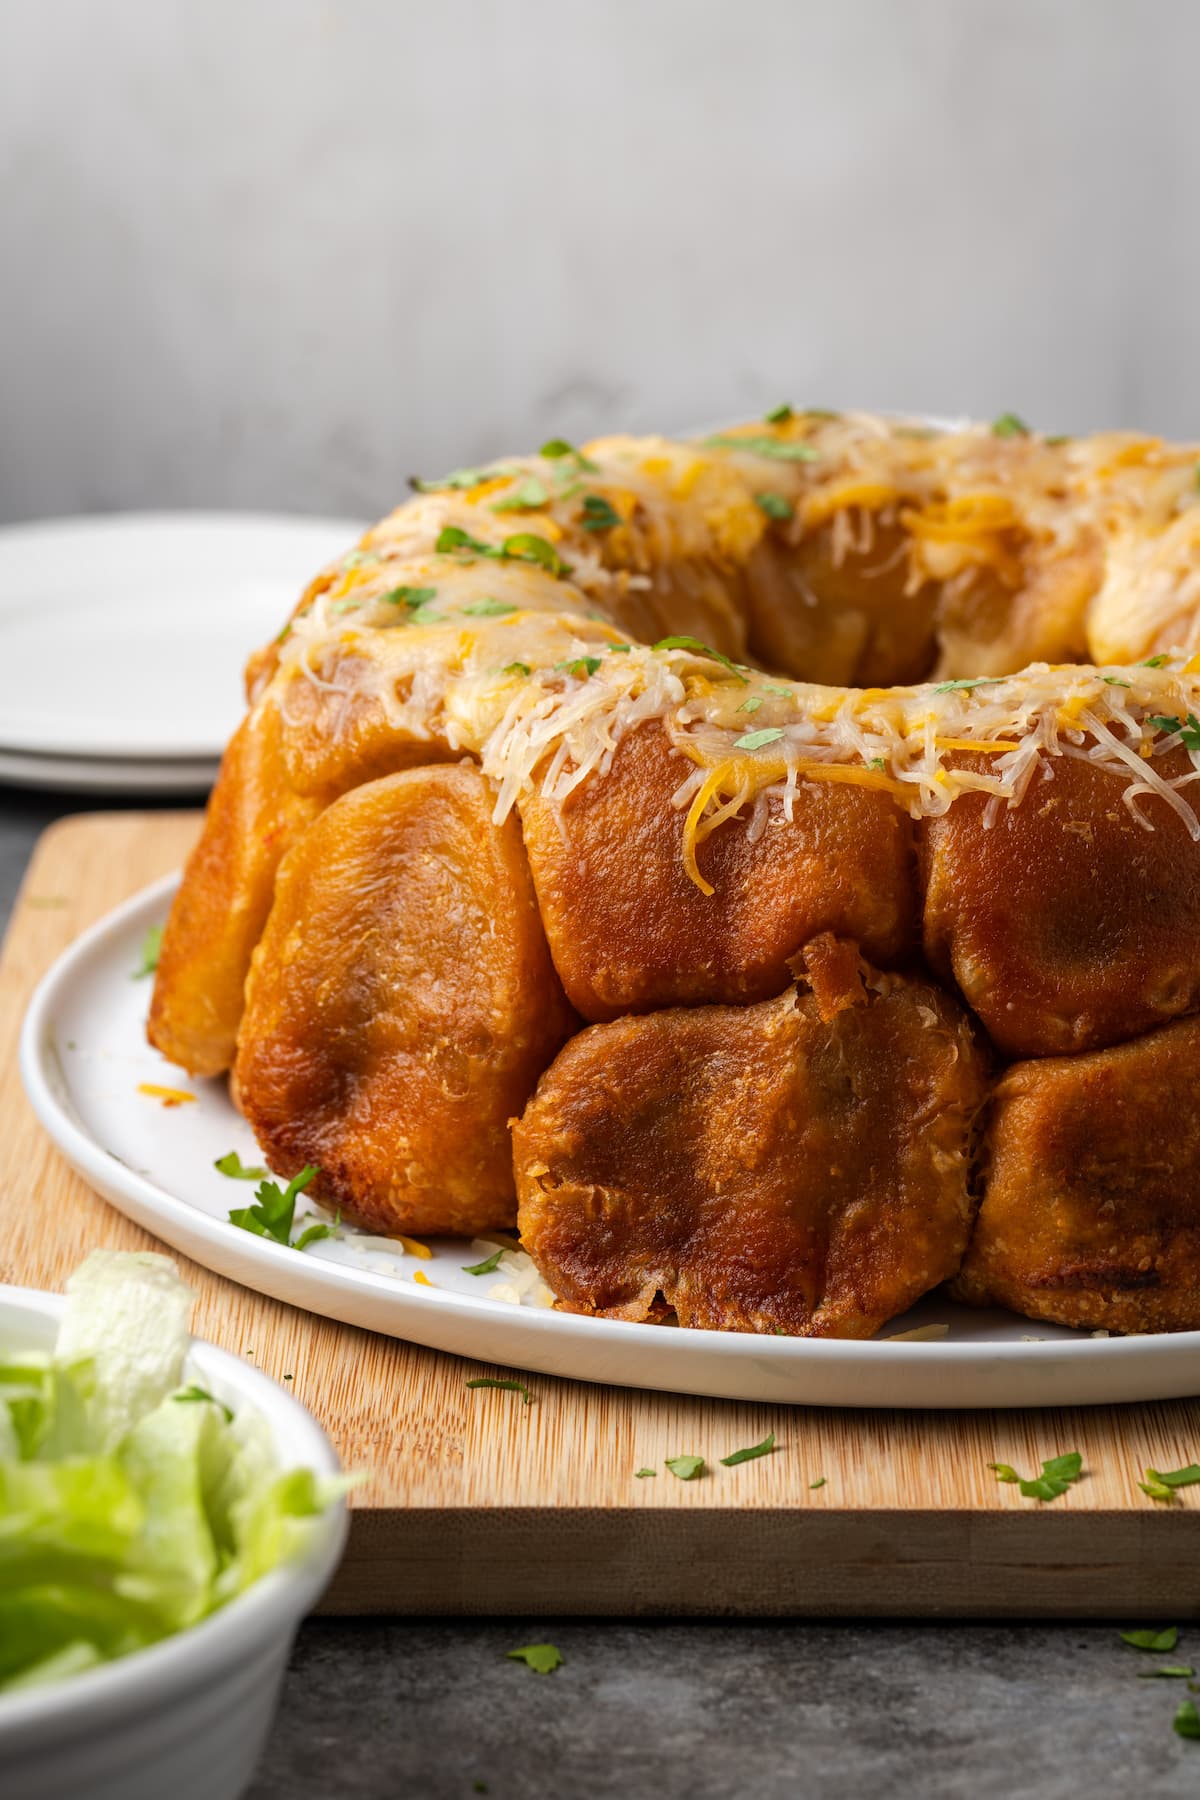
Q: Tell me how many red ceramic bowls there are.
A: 0